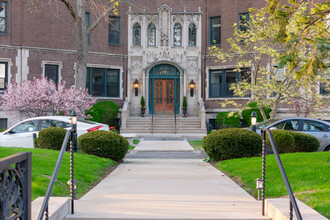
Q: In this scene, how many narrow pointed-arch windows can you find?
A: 4